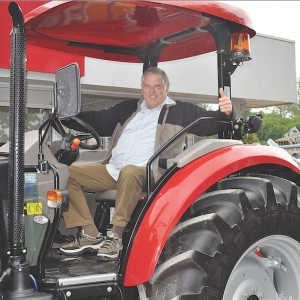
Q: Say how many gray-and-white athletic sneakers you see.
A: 2